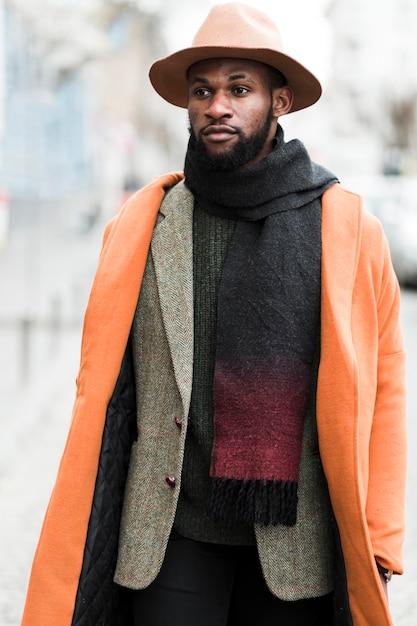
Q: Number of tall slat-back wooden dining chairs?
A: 0